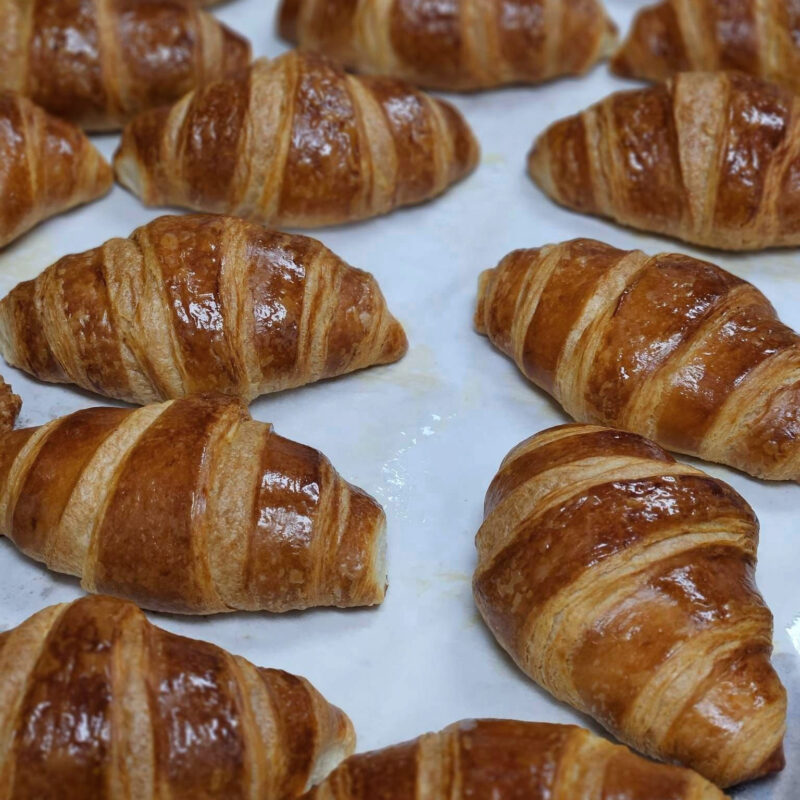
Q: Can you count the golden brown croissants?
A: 12